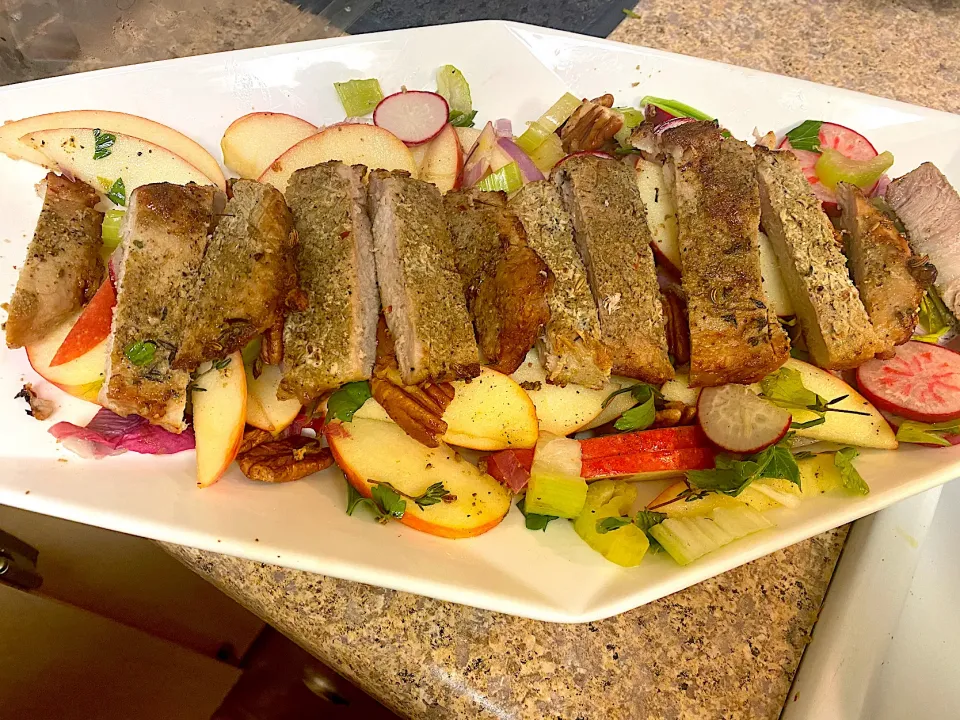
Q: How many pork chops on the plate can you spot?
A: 12